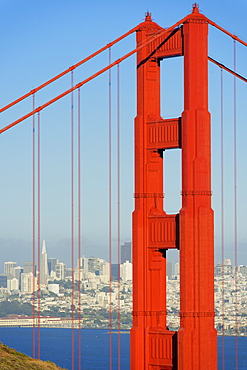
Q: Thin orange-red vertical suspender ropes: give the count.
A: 8